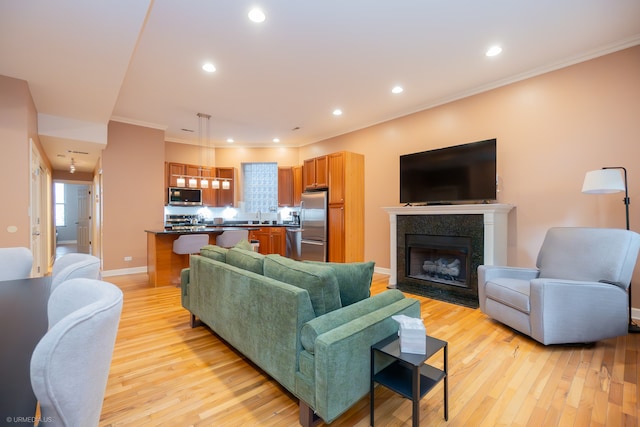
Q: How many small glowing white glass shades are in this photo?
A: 5